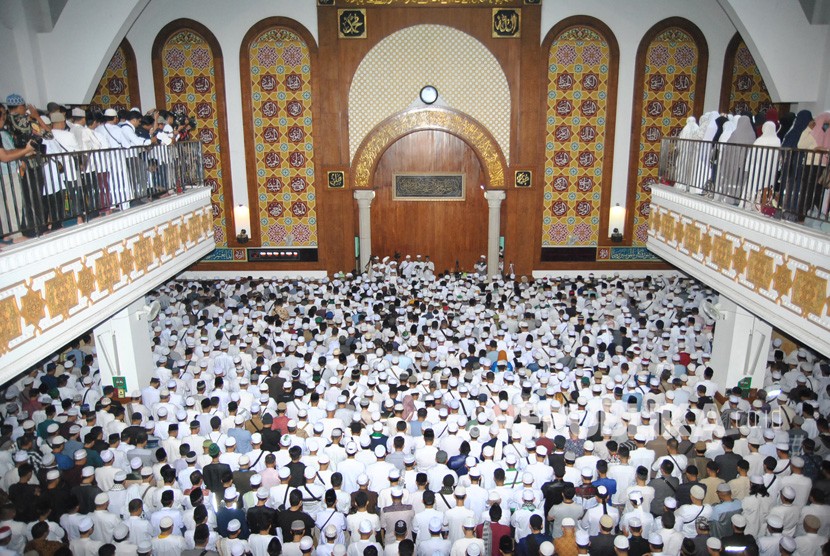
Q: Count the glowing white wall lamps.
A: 2